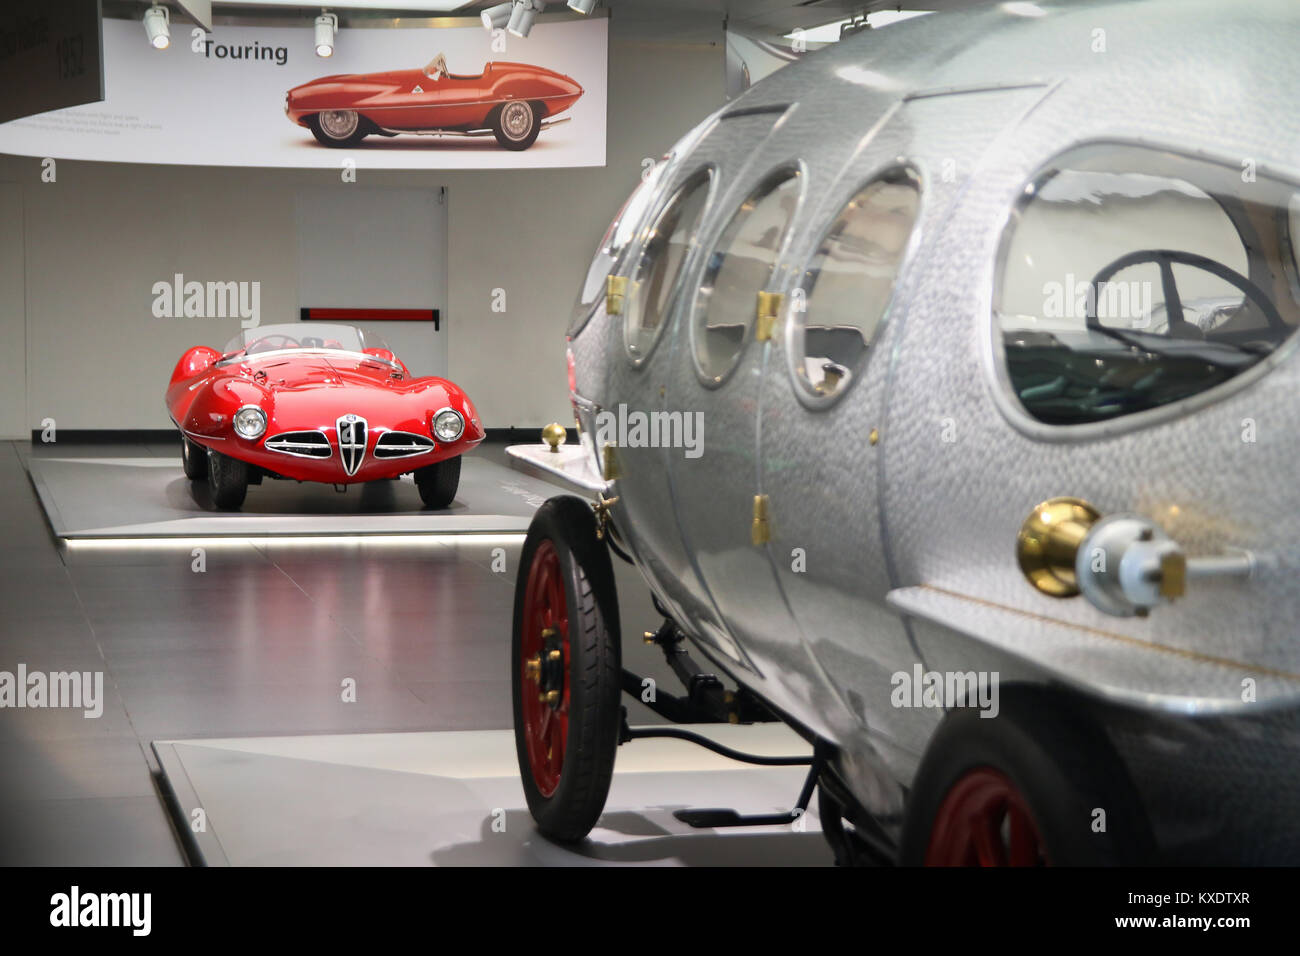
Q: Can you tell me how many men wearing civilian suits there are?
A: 0